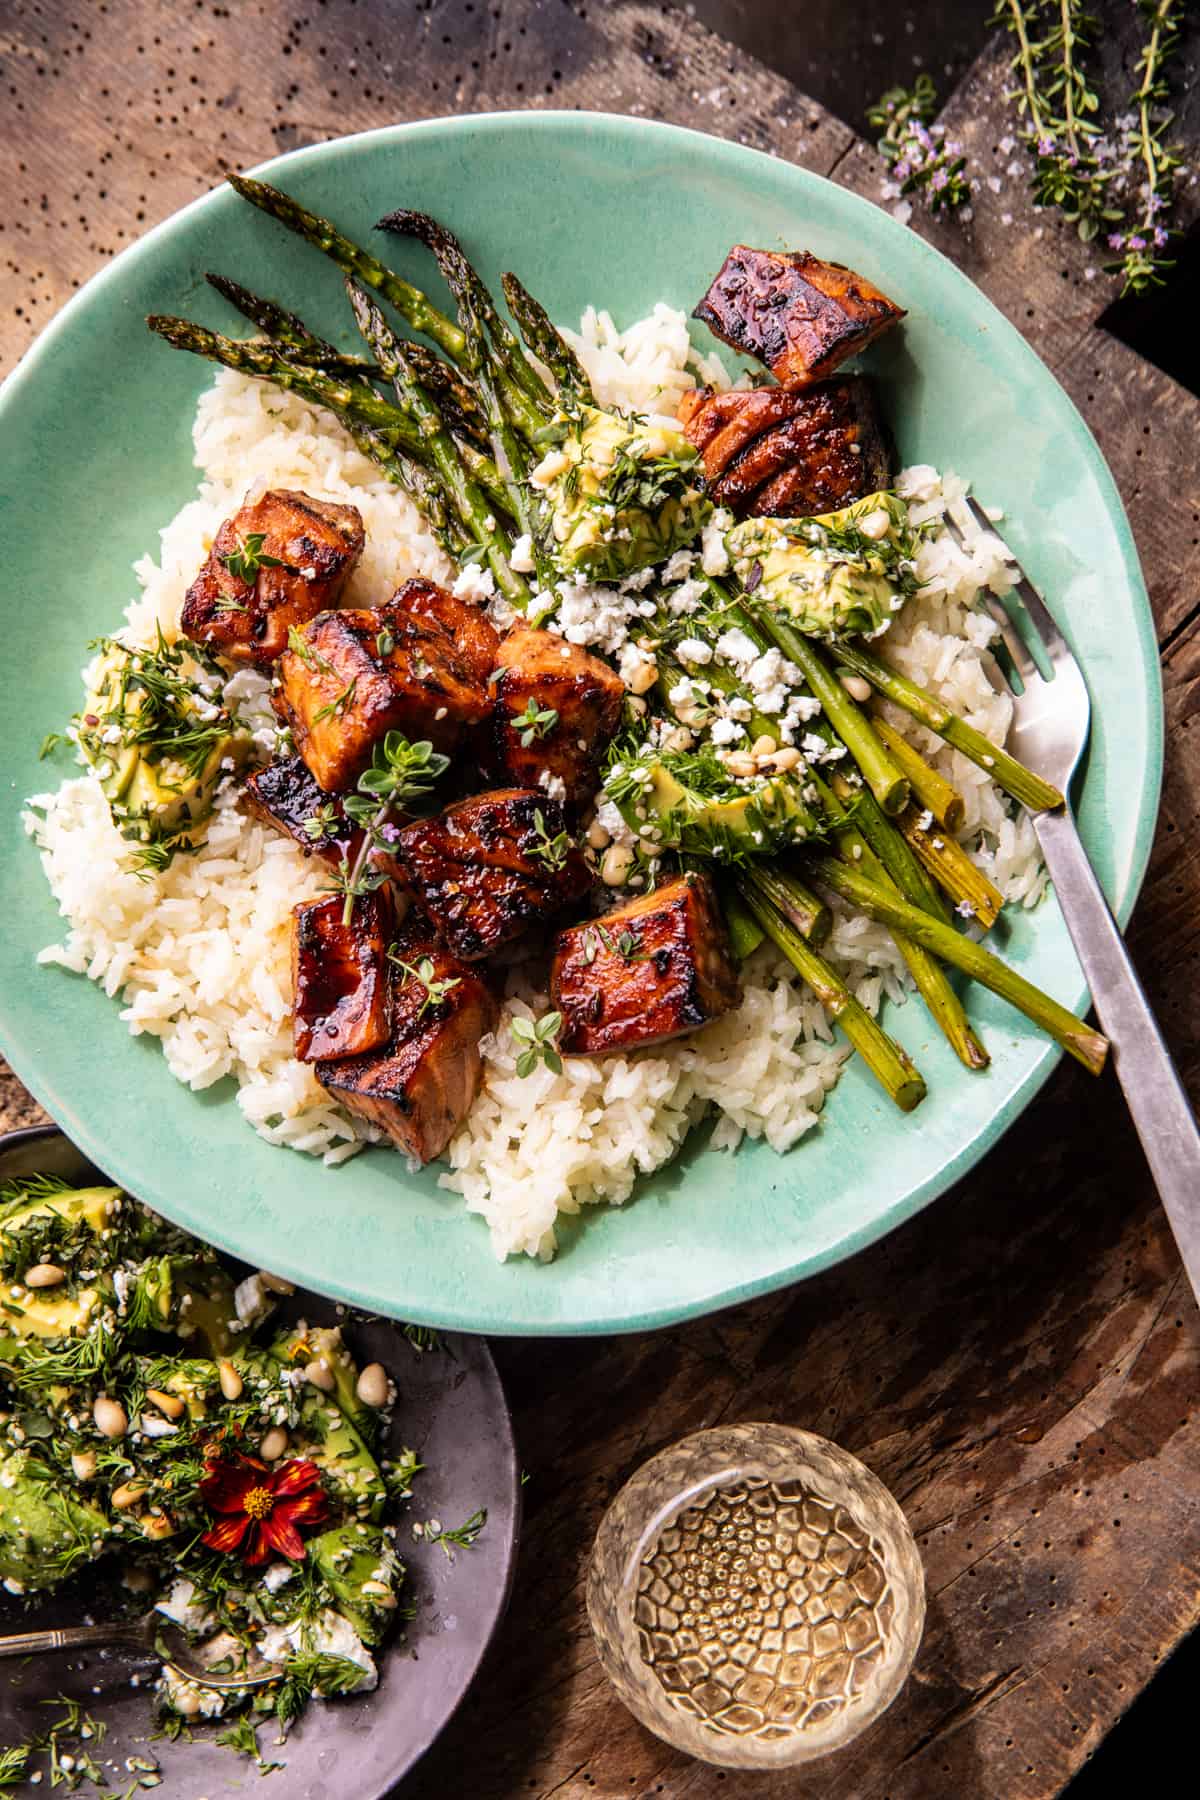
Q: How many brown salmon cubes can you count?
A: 11